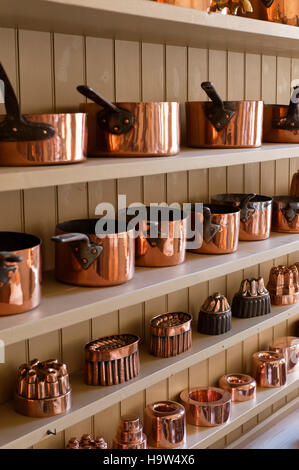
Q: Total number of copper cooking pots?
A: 10